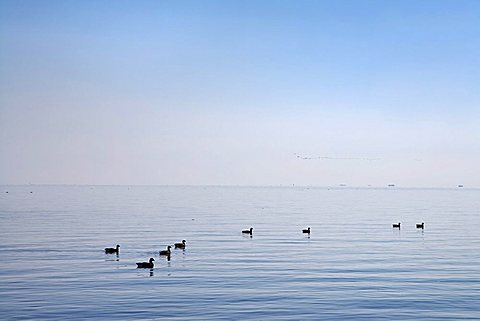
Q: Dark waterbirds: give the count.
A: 8